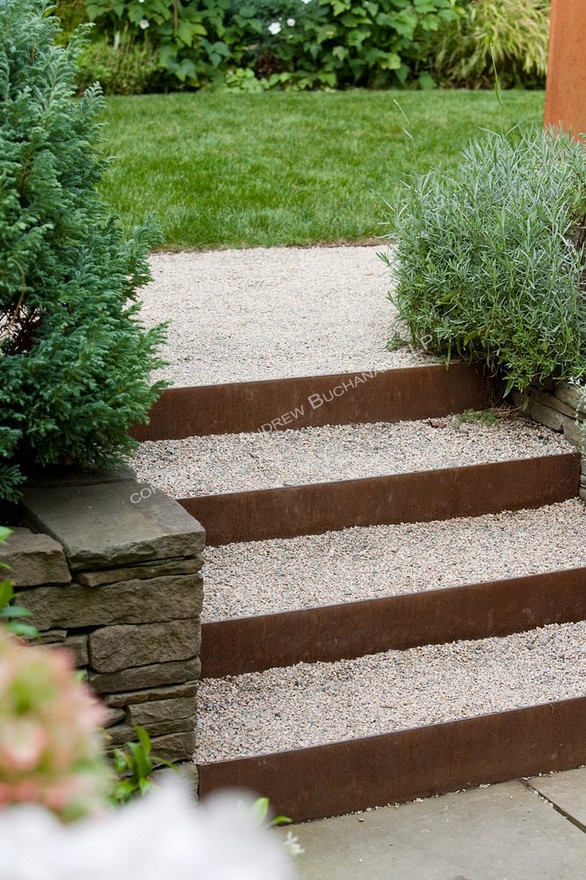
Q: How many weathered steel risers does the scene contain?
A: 4